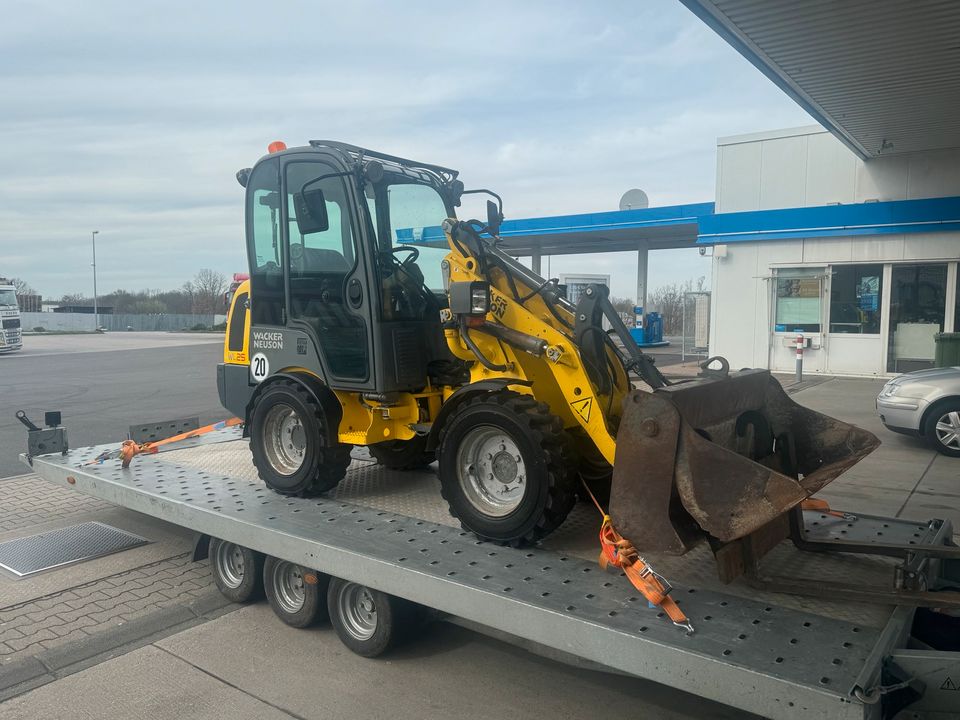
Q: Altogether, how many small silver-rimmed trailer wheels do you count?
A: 3